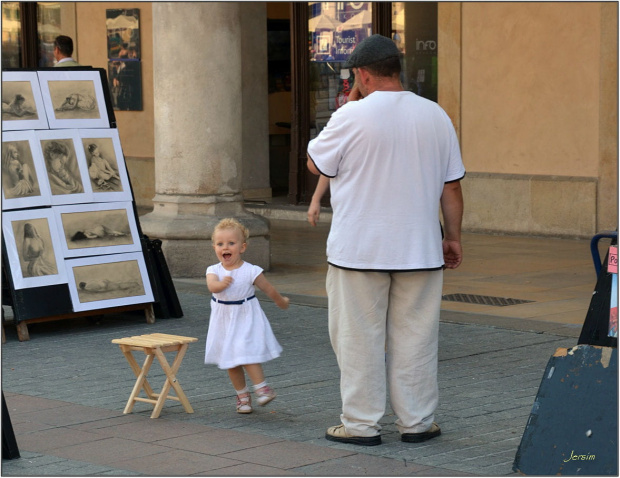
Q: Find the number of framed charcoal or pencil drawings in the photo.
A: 8